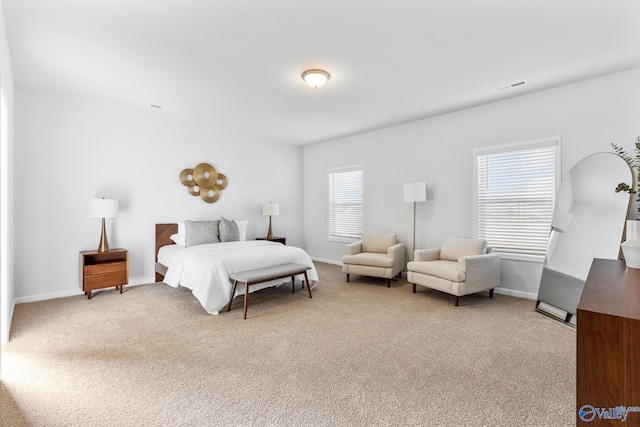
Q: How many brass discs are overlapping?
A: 5